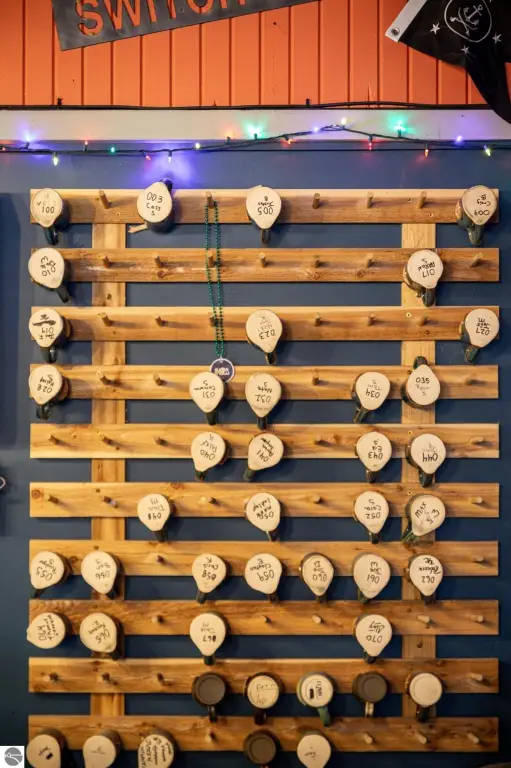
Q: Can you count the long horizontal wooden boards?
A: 10